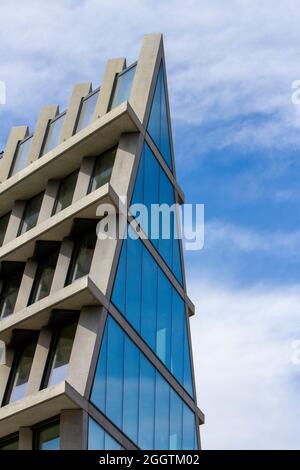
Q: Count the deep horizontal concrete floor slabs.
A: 4